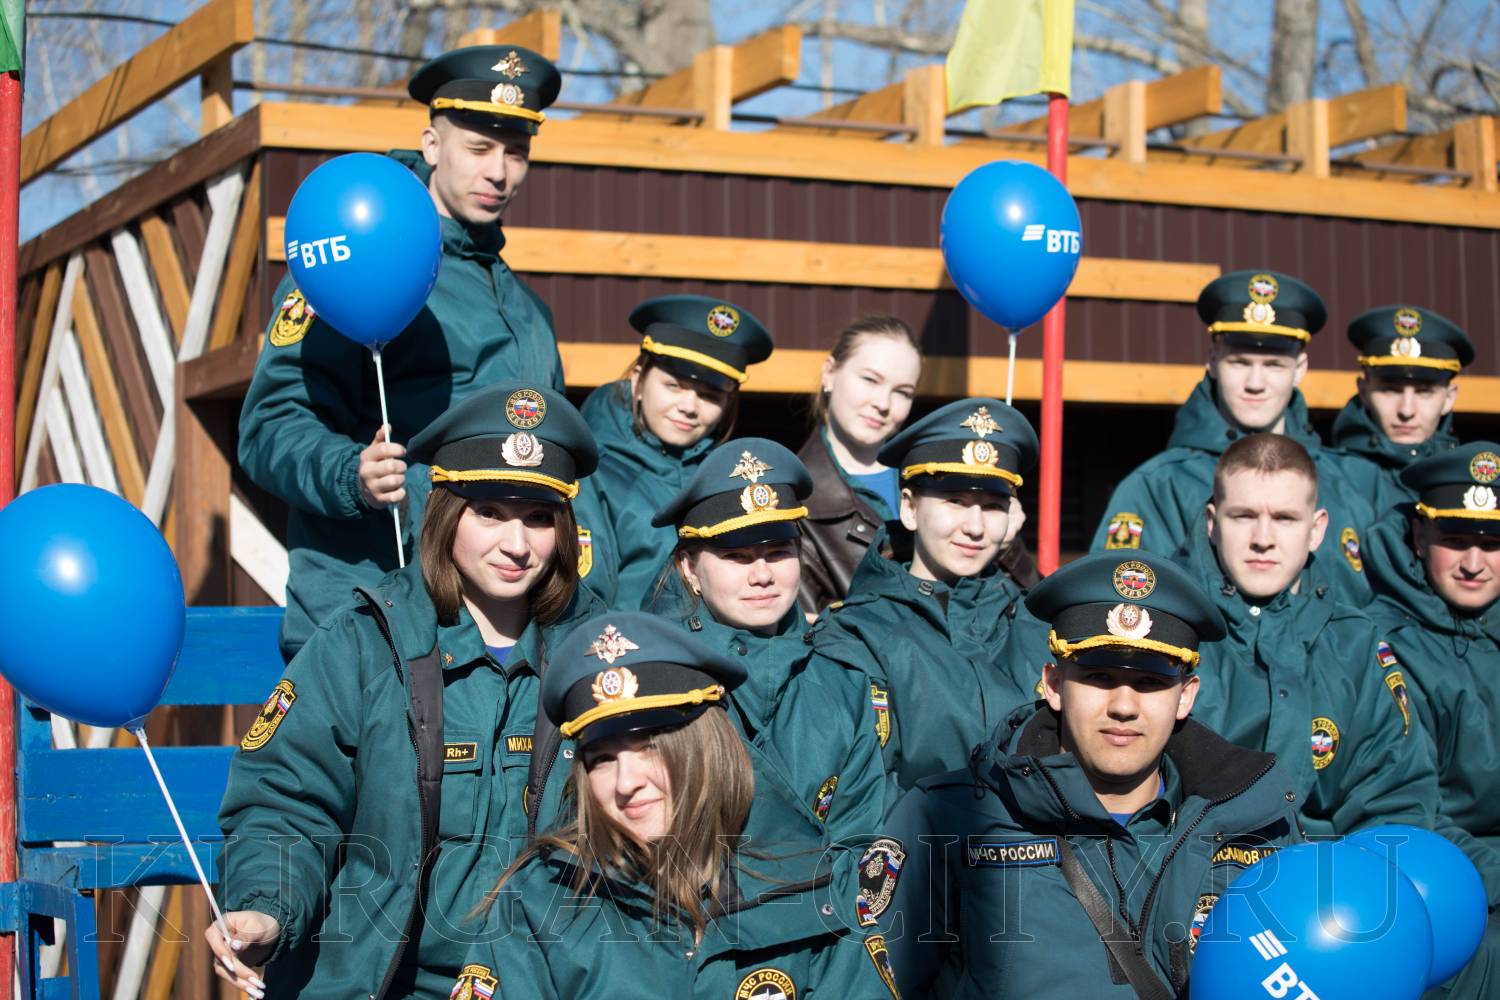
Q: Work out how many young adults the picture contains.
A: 12